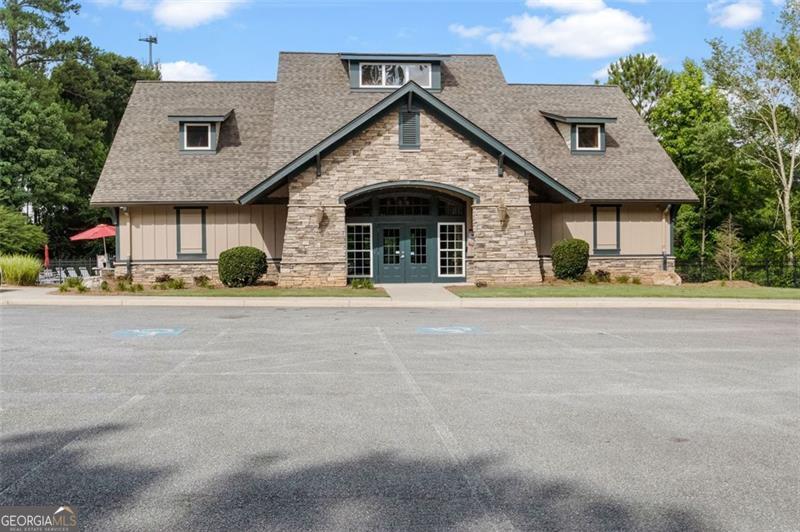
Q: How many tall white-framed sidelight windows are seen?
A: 2